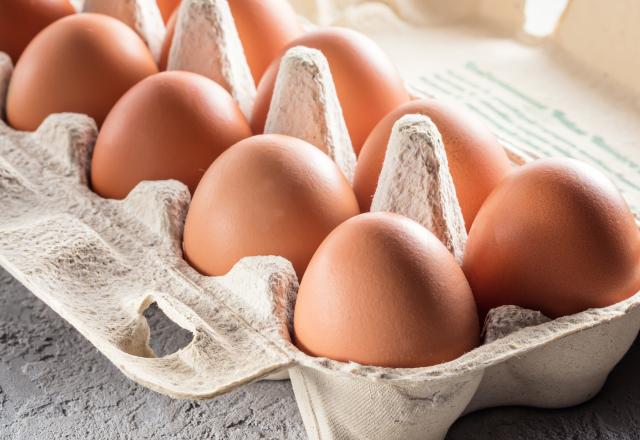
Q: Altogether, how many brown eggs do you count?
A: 10